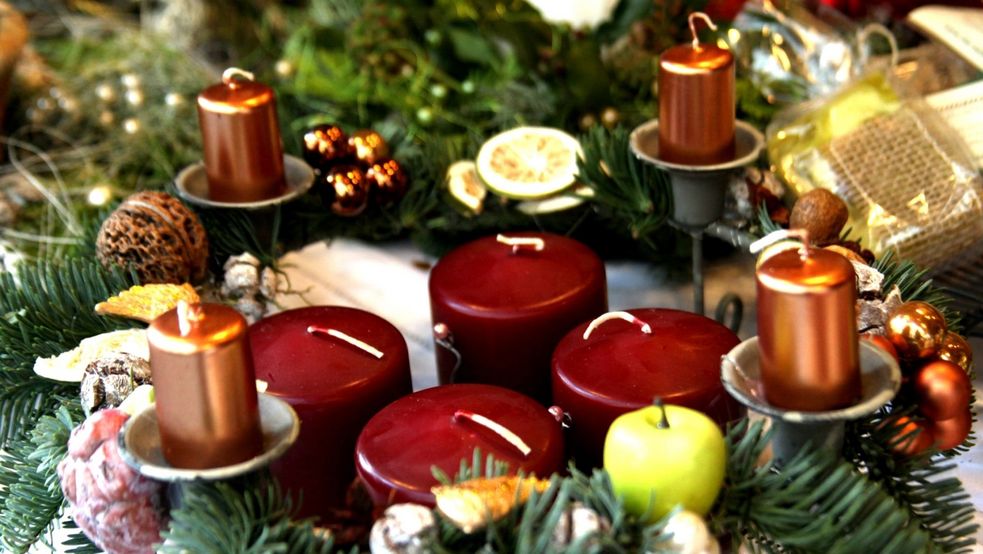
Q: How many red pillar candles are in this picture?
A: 4